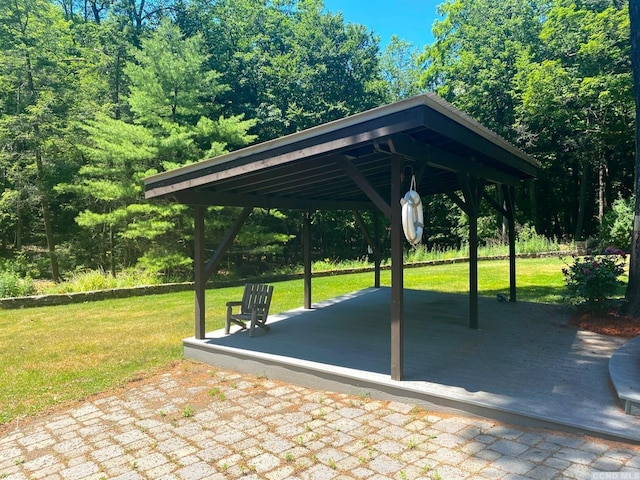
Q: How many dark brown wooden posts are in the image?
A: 6